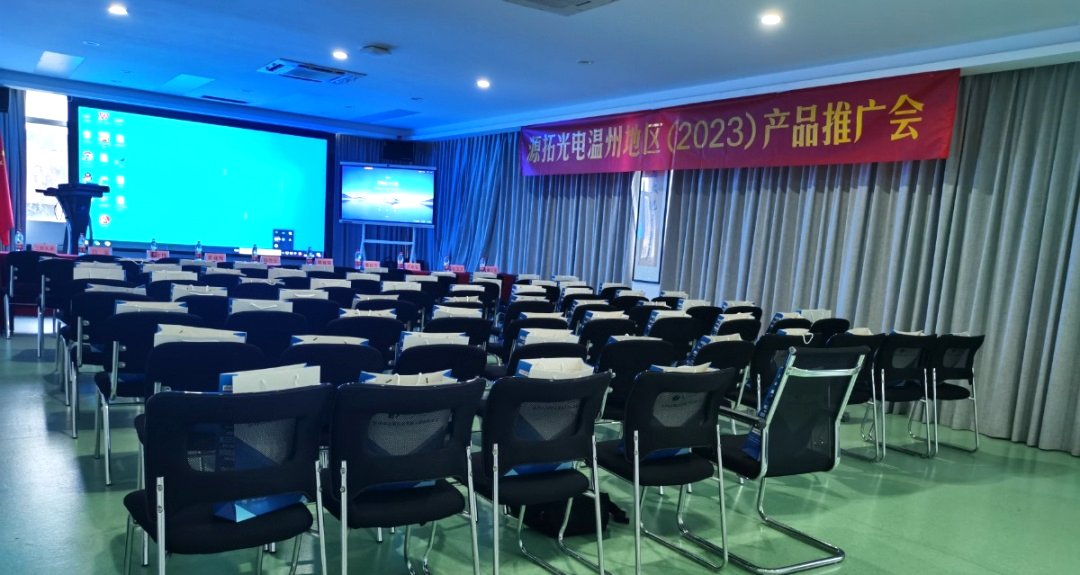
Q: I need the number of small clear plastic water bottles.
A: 10